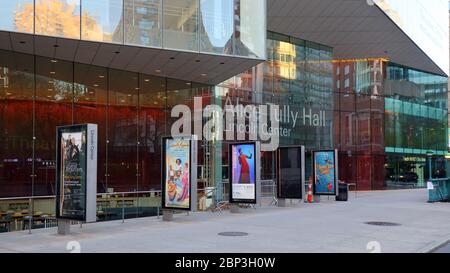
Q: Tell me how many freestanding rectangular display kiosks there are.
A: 5